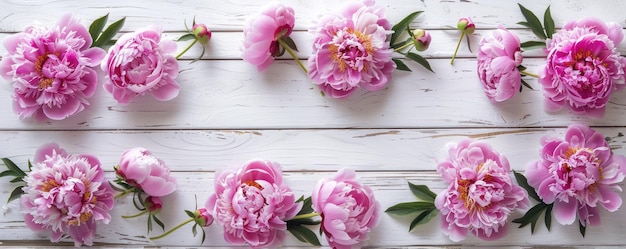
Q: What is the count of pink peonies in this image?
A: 12